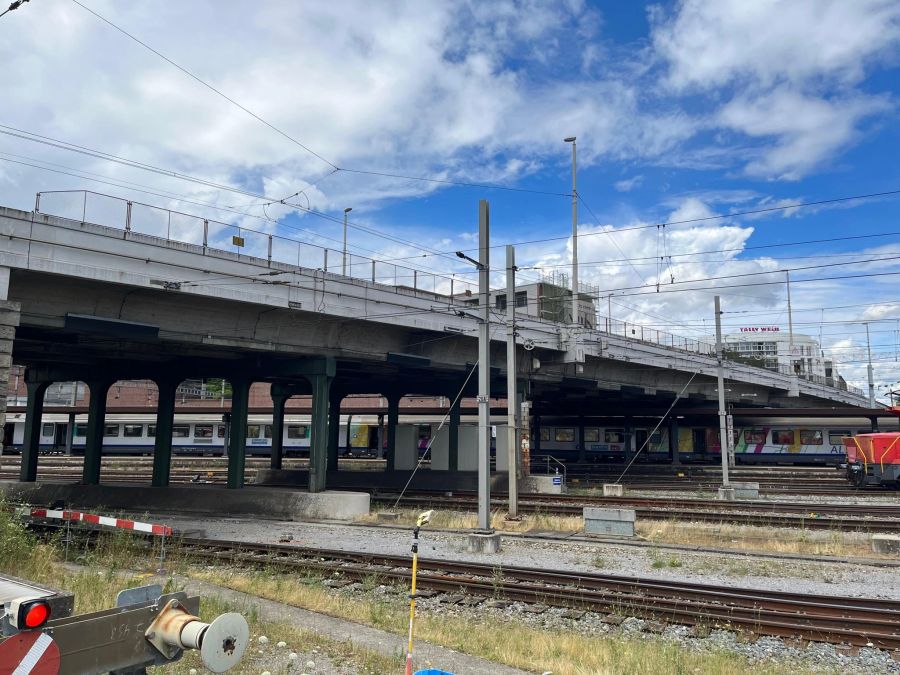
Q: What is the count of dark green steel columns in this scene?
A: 9